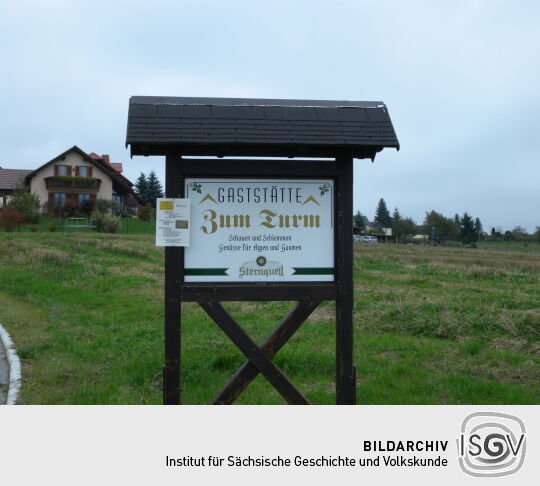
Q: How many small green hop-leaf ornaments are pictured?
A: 2